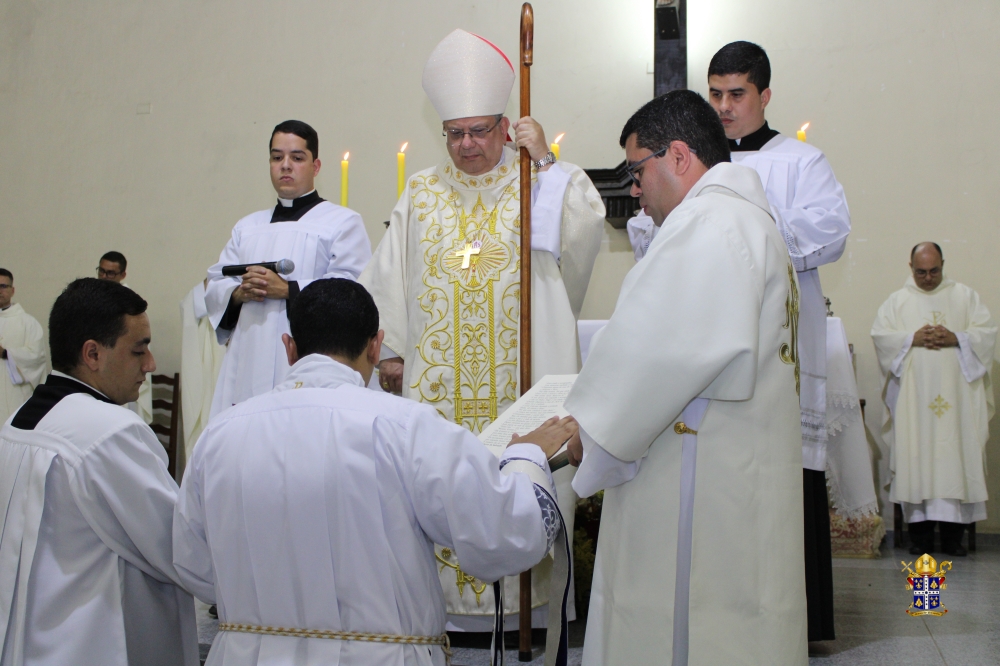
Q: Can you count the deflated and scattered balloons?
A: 0